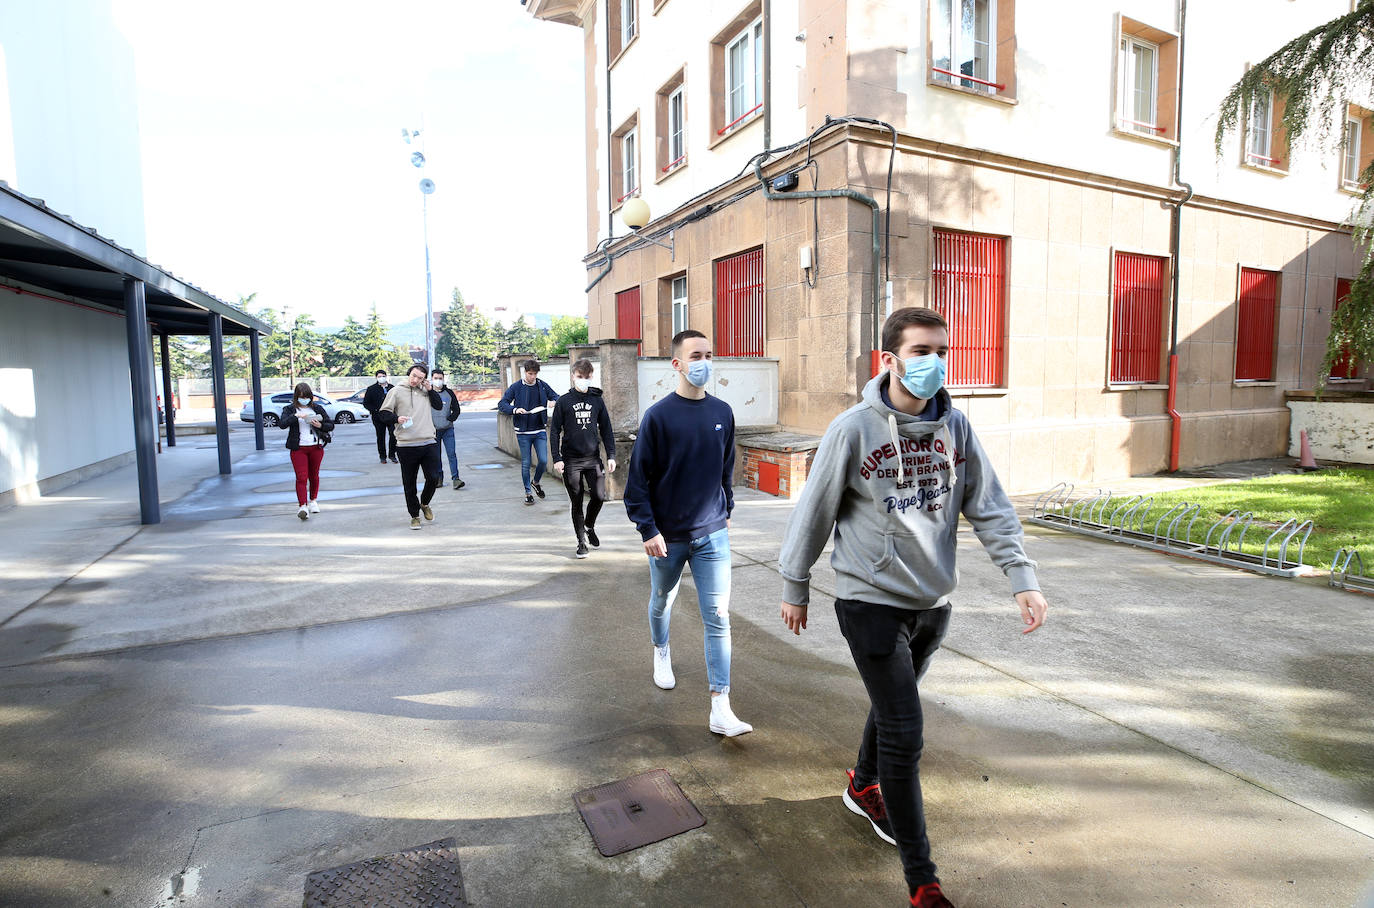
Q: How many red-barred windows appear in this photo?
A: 6